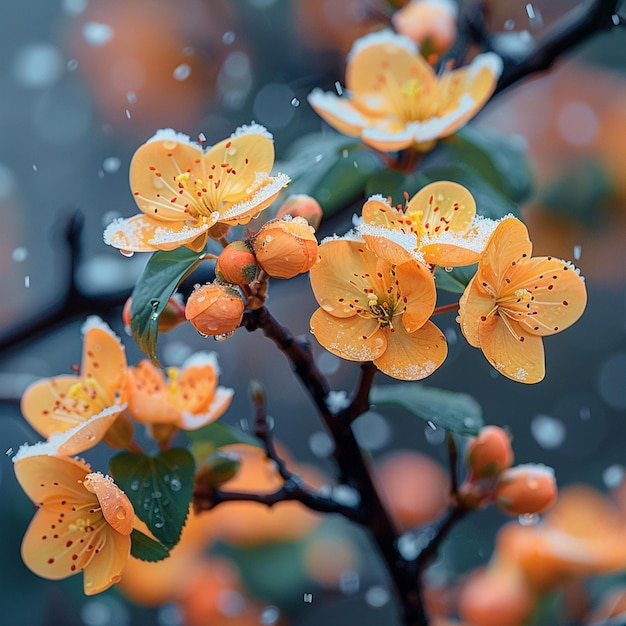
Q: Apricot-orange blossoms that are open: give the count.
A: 8